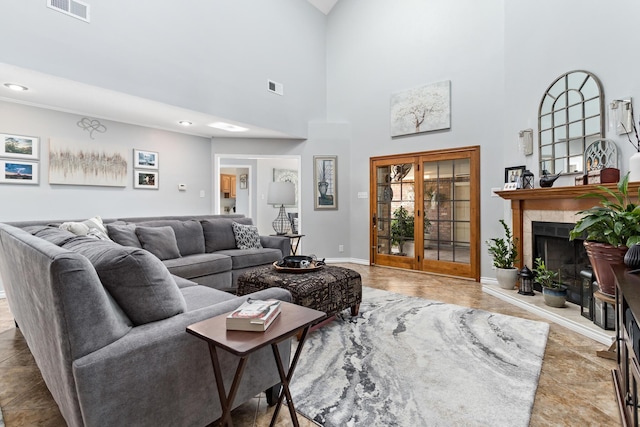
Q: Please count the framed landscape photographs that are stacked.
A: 4